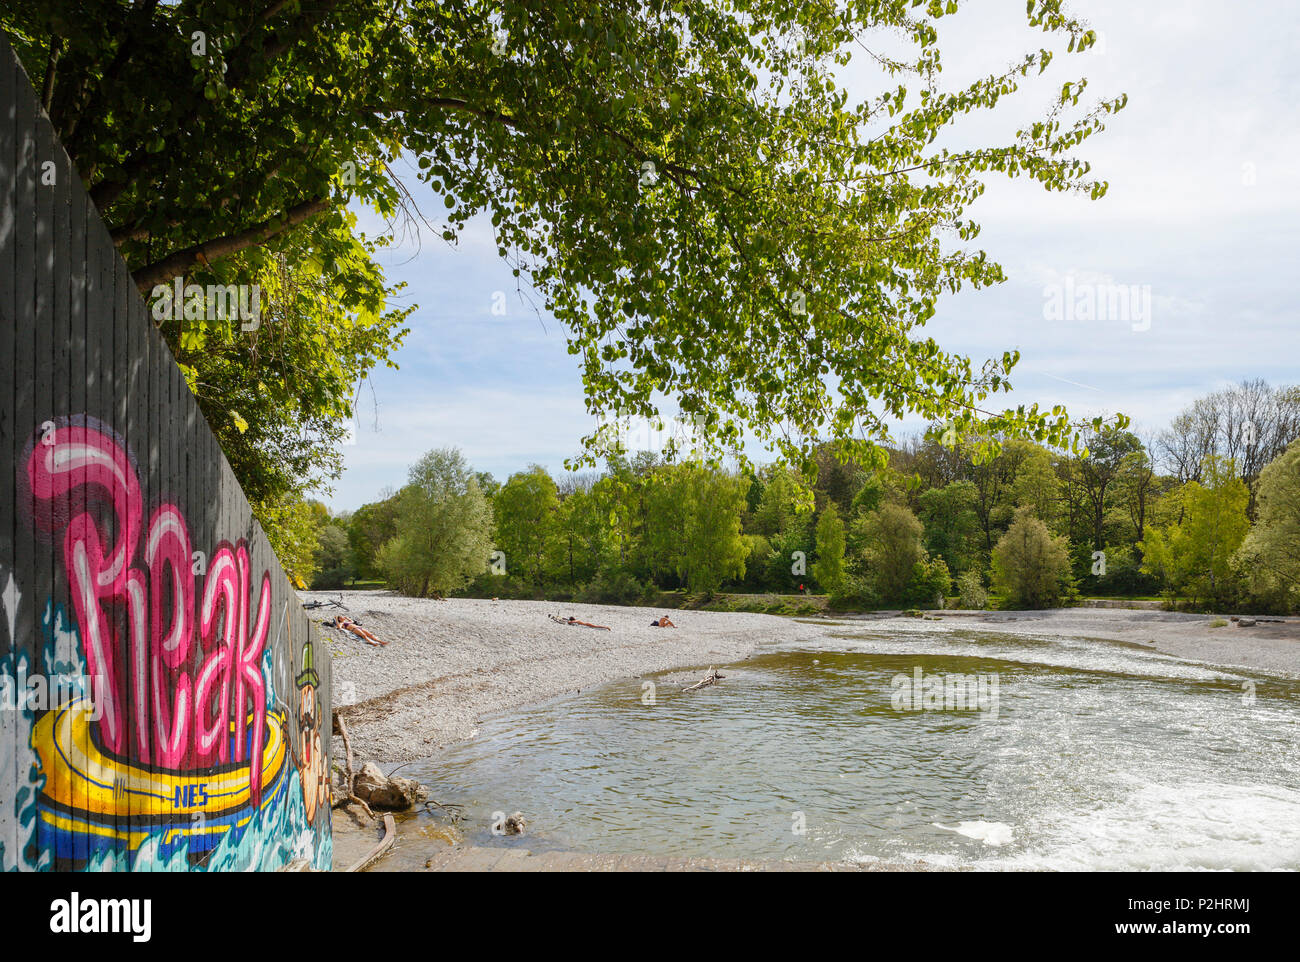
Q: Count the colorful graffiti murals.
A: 1